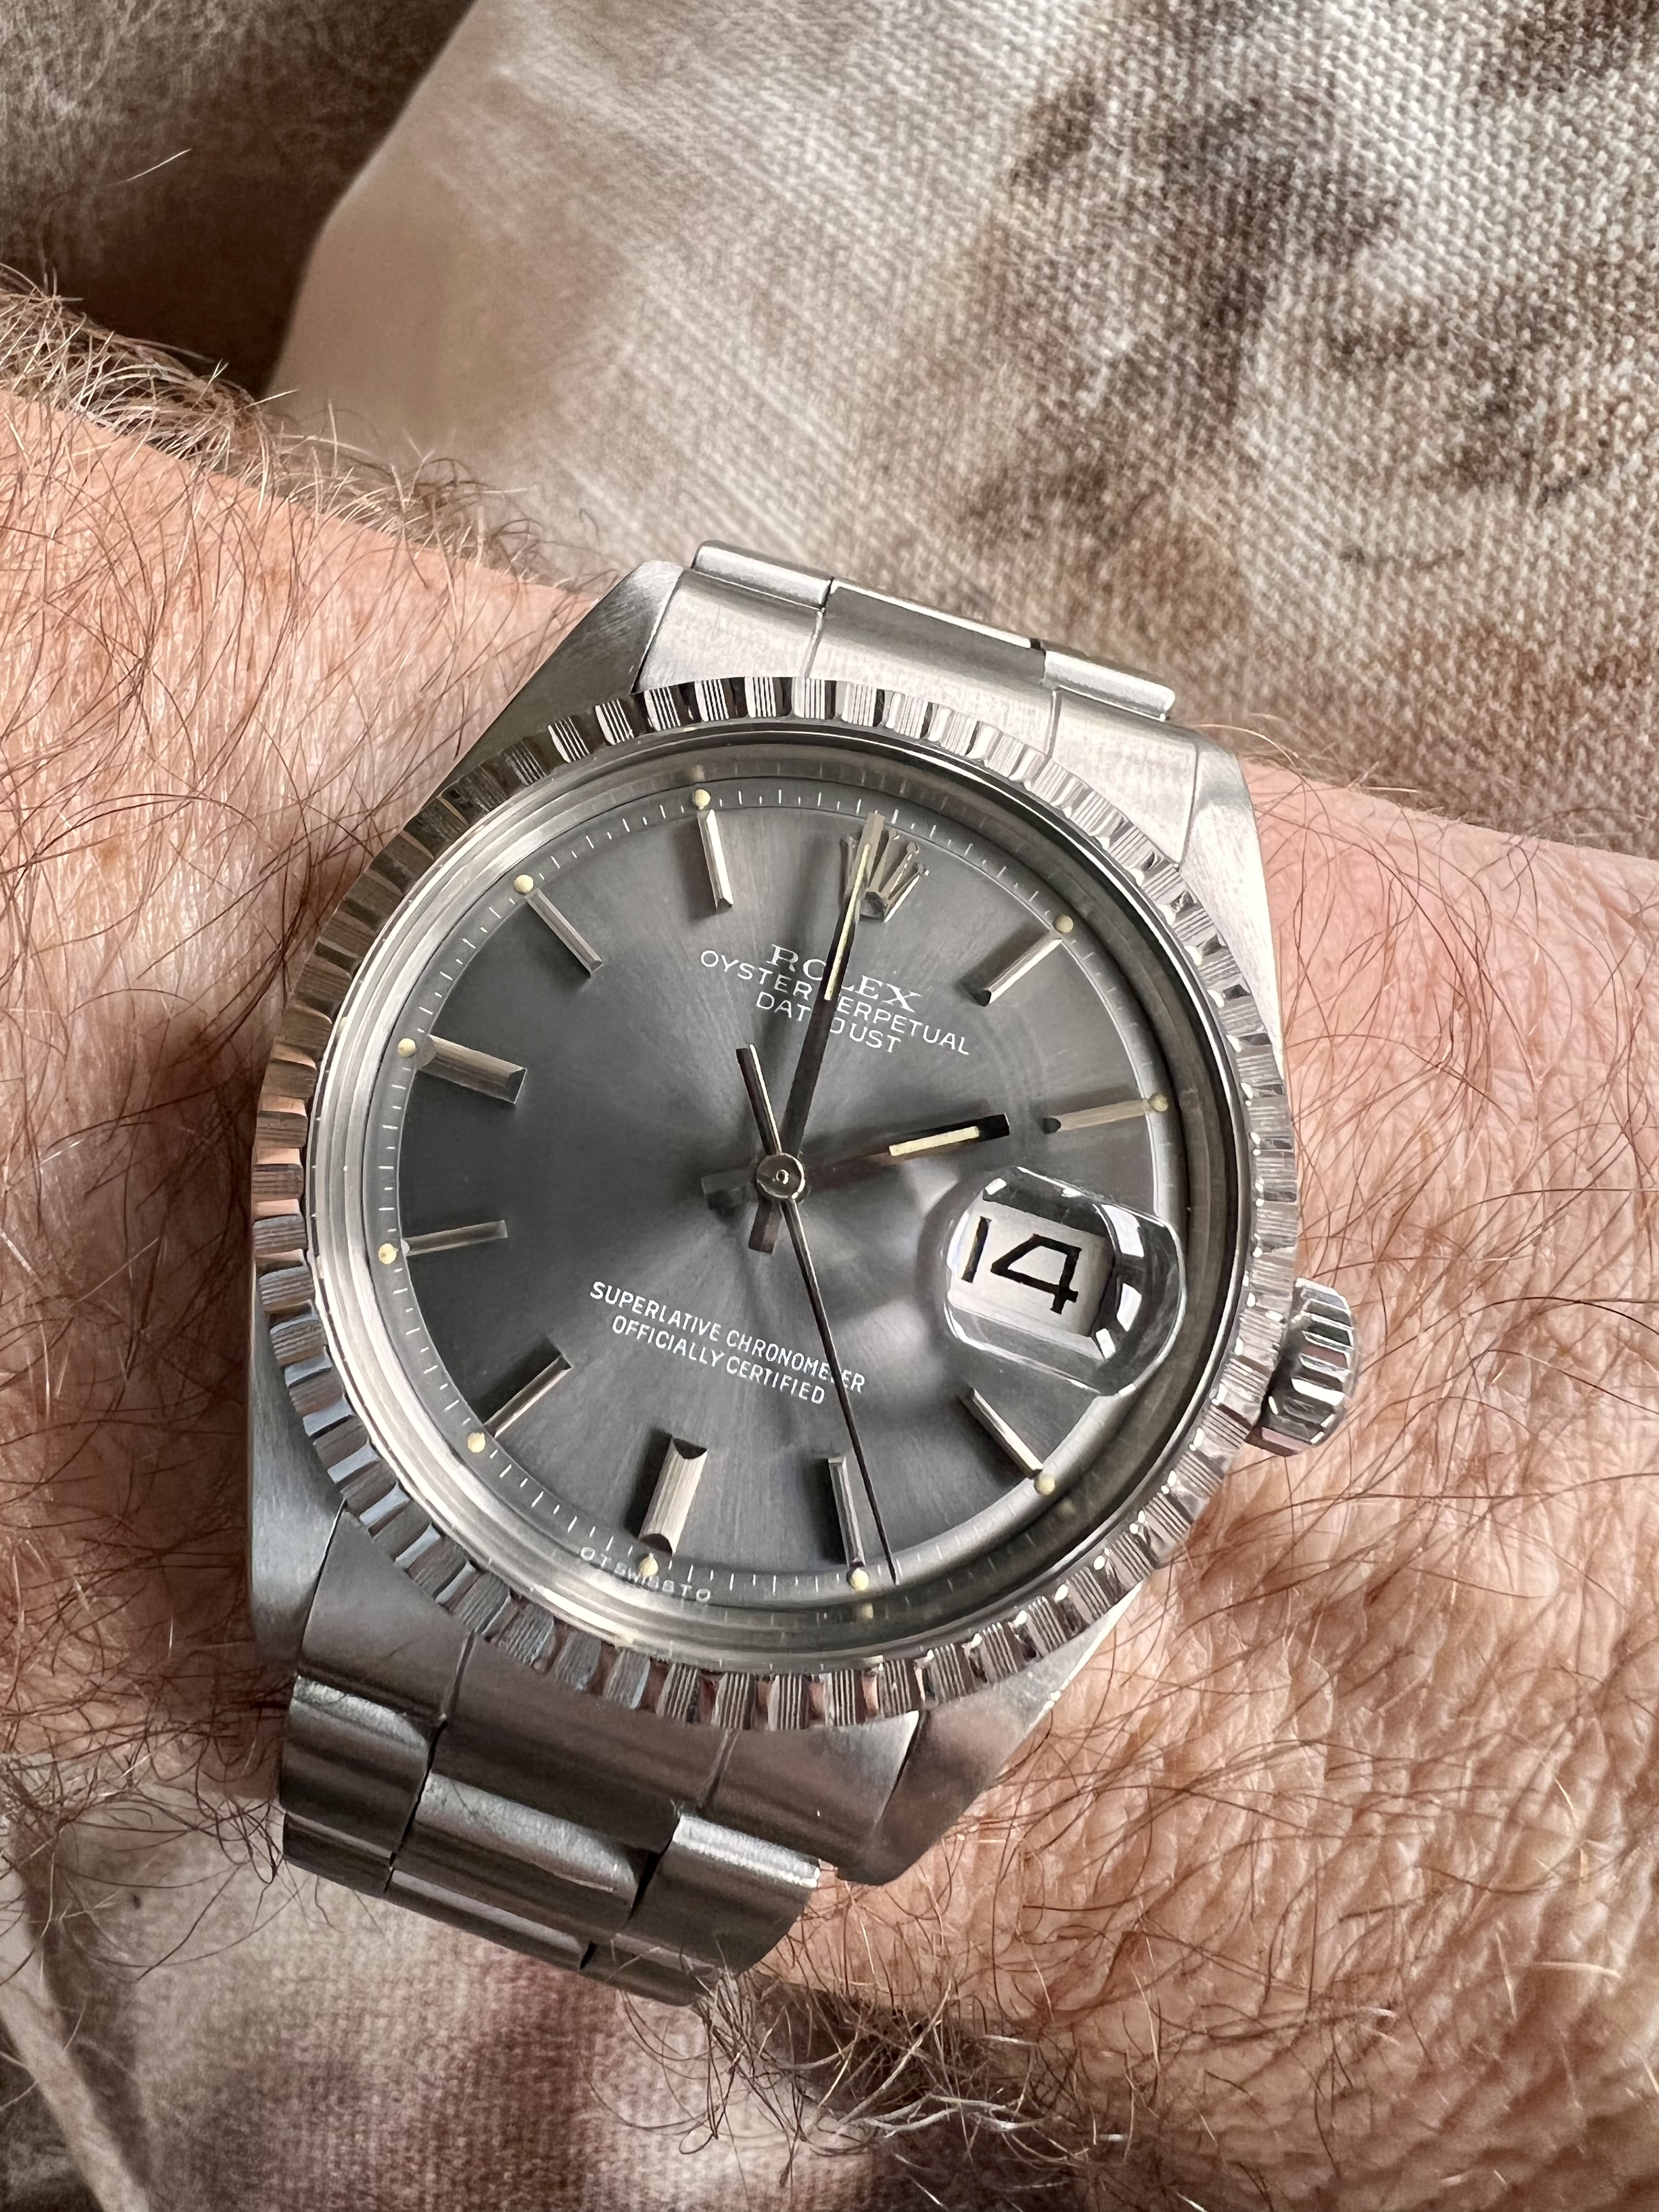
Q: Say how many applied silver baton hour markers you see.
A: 10